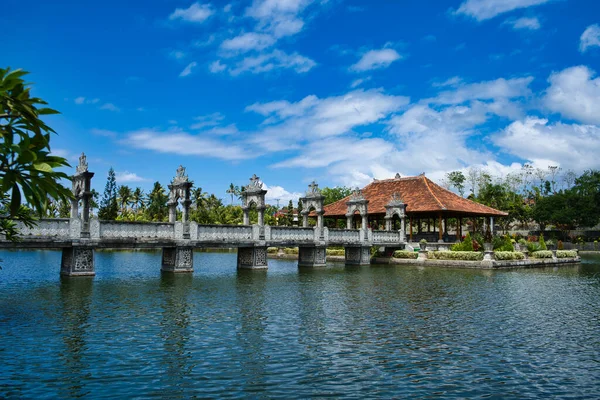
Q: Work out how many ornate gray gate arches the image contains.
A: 6